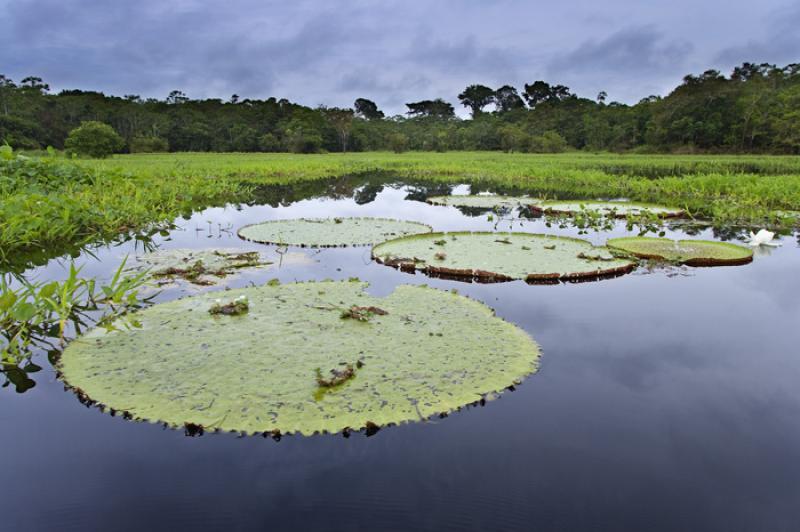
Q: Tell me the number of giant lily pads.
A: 6